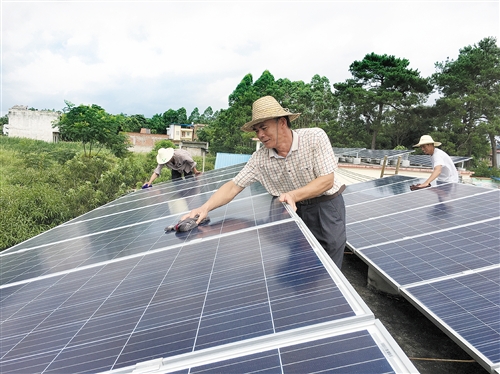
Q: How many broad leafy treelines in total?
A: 1